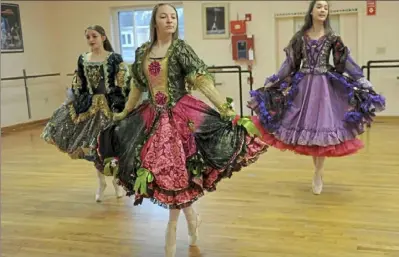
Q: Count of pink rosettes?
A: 2